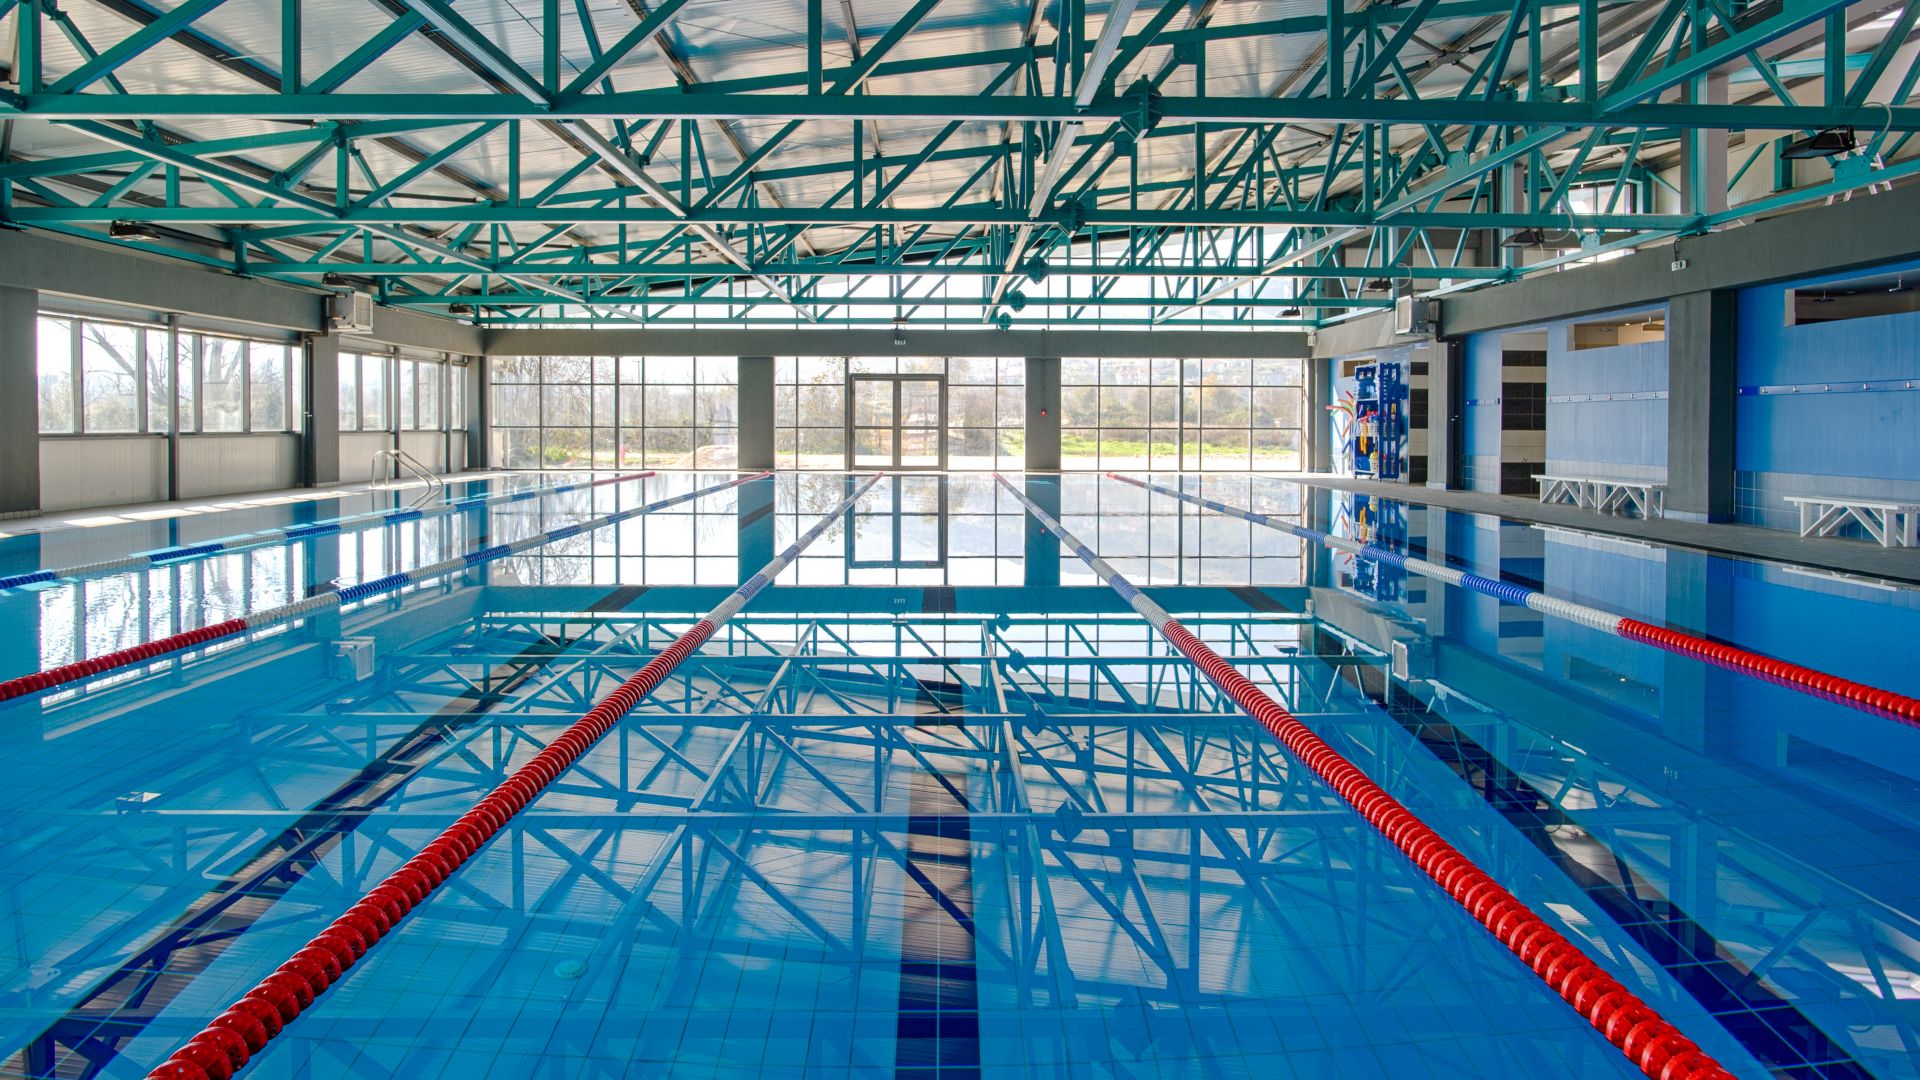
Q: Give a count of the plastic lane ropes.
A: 5